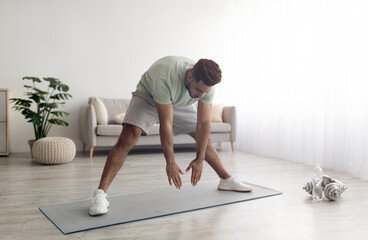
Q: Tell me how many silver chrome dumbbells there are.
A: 2